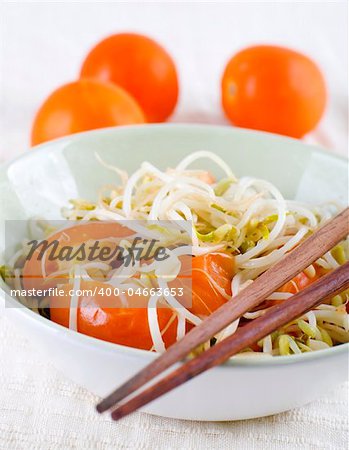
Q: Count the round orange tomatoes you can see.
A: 3